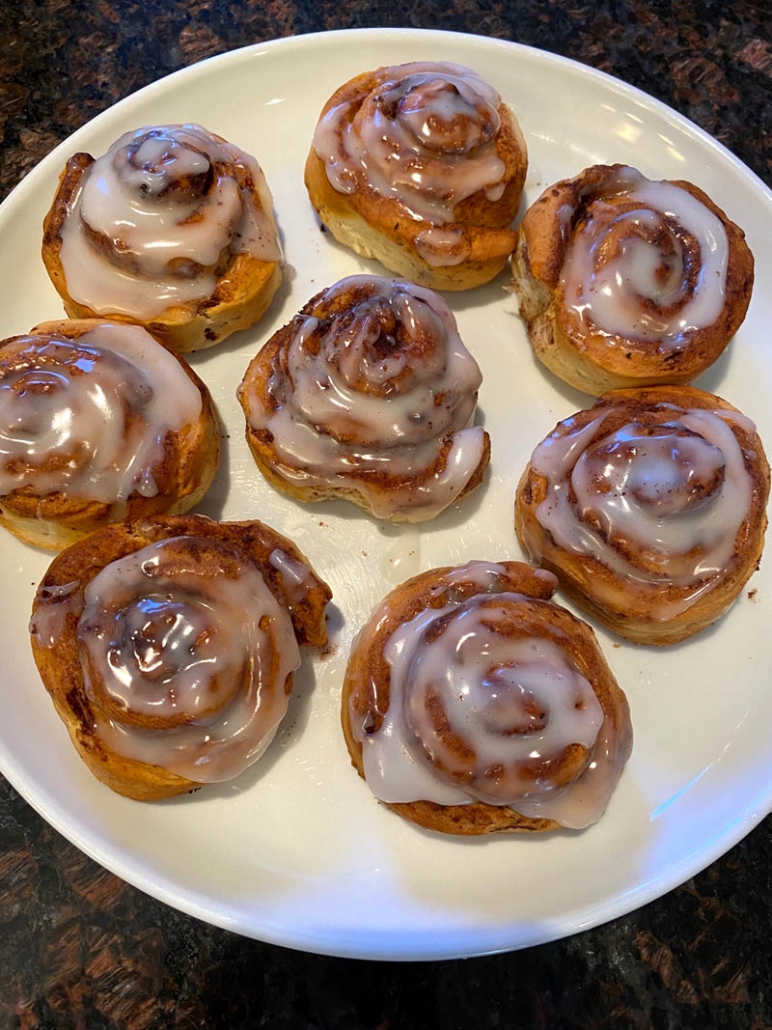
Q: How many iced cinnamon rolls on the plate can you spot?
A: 8